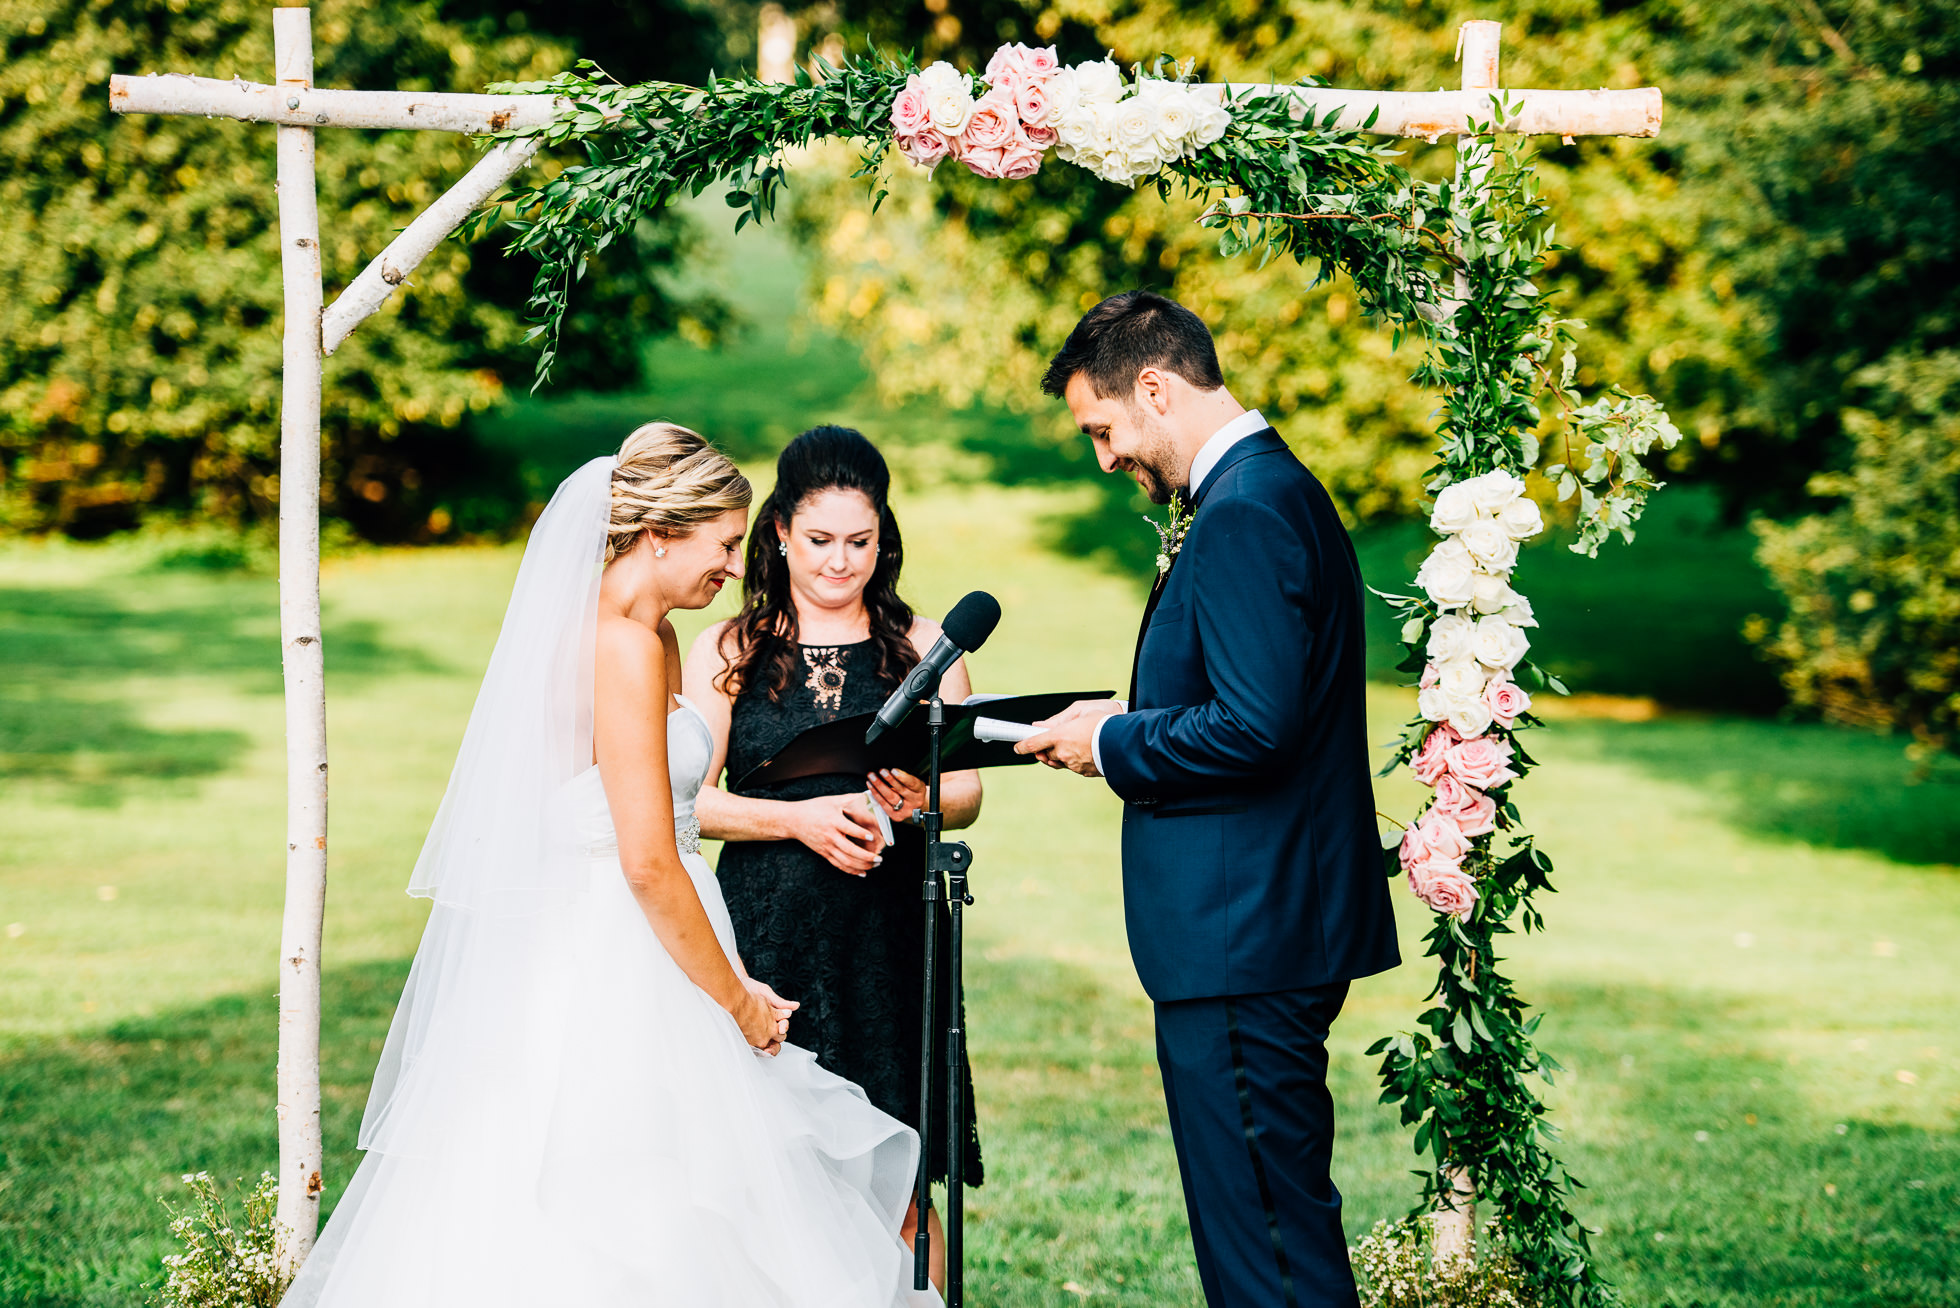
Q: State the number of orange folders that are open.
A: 0